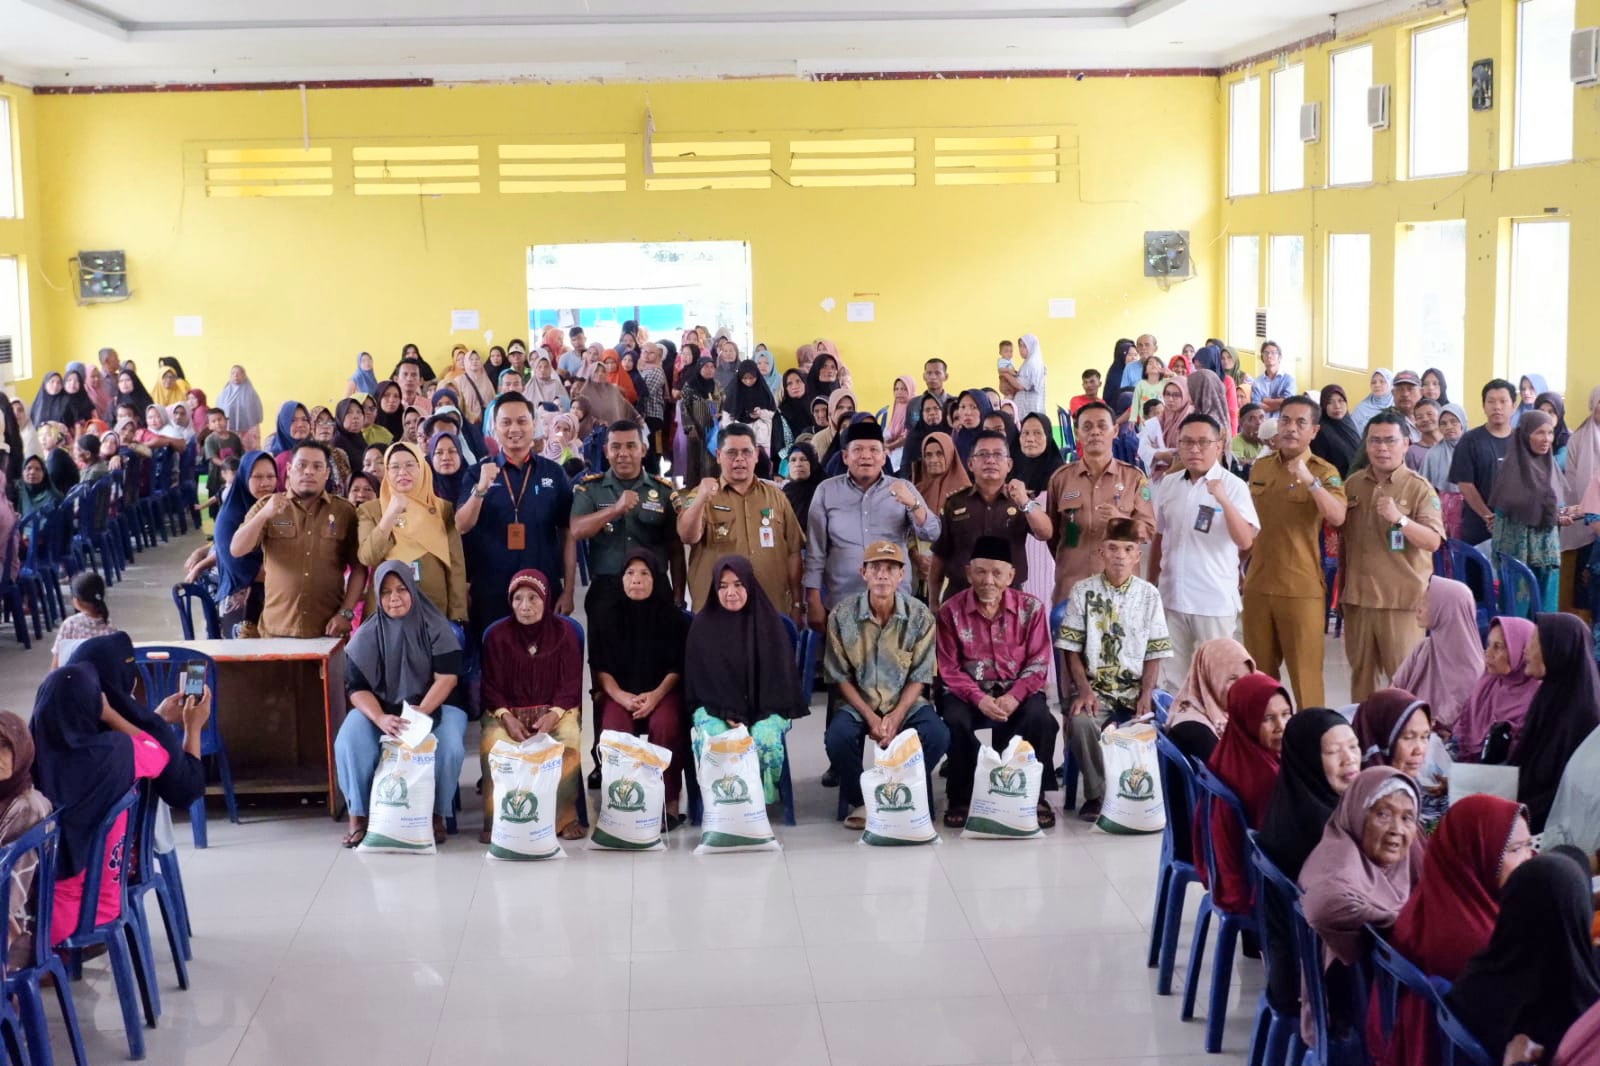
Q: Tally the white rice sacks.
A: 7